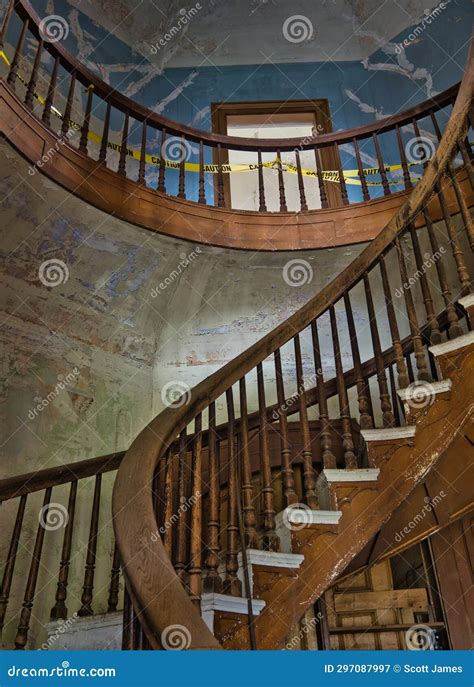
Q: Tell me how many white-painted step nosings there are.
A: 8